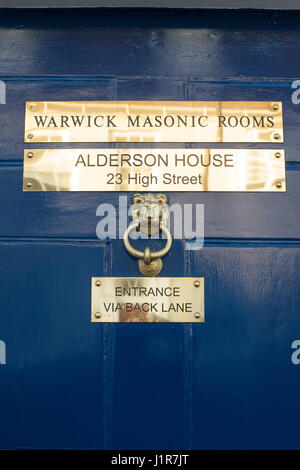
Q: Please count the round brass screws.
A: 12